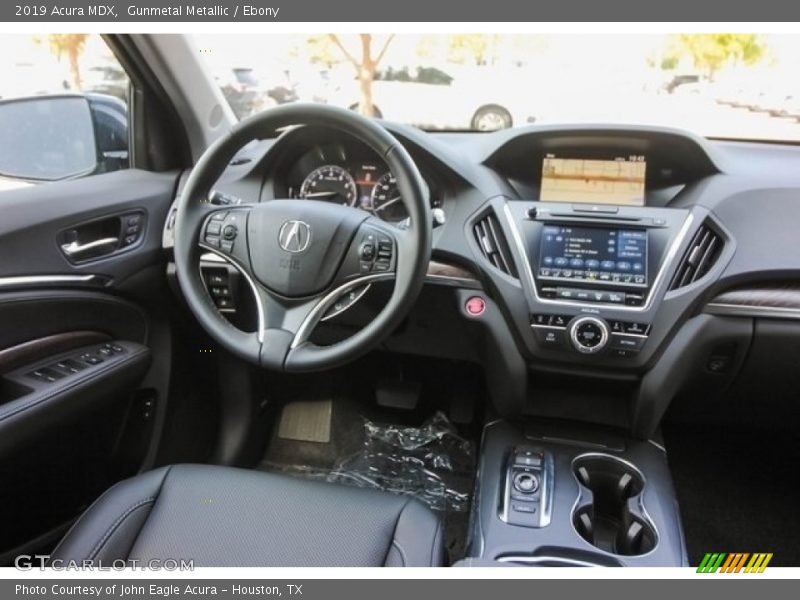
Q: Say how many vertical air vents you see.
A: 2